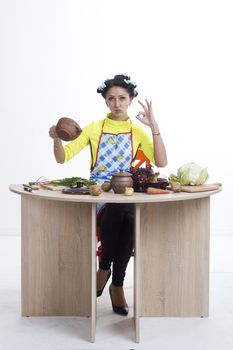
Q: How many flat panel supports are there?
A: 4